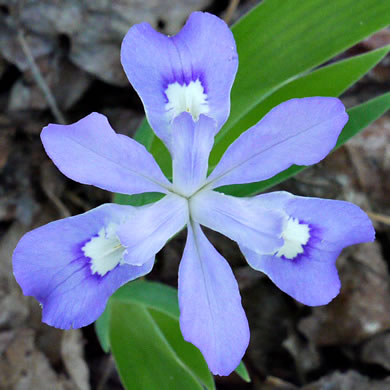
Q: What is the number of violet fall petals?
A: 3